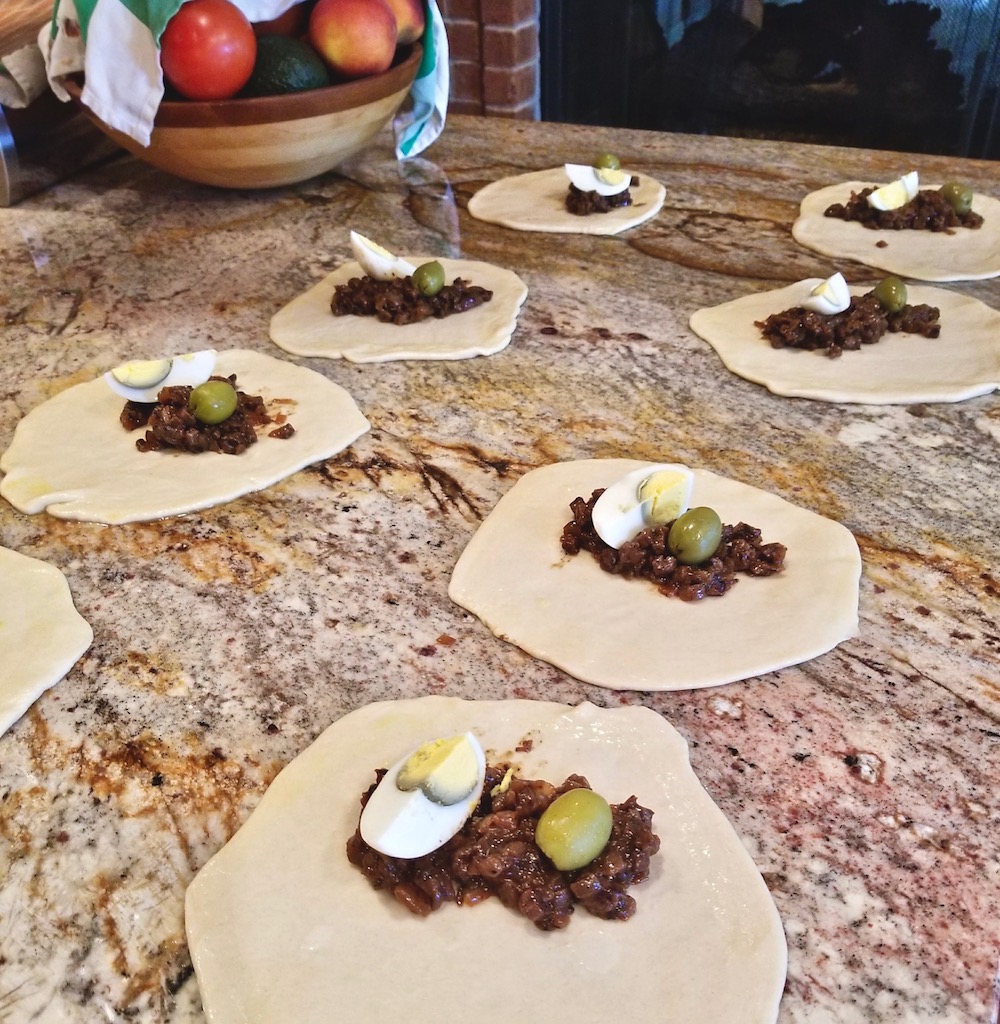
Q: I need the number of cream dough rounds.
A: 8